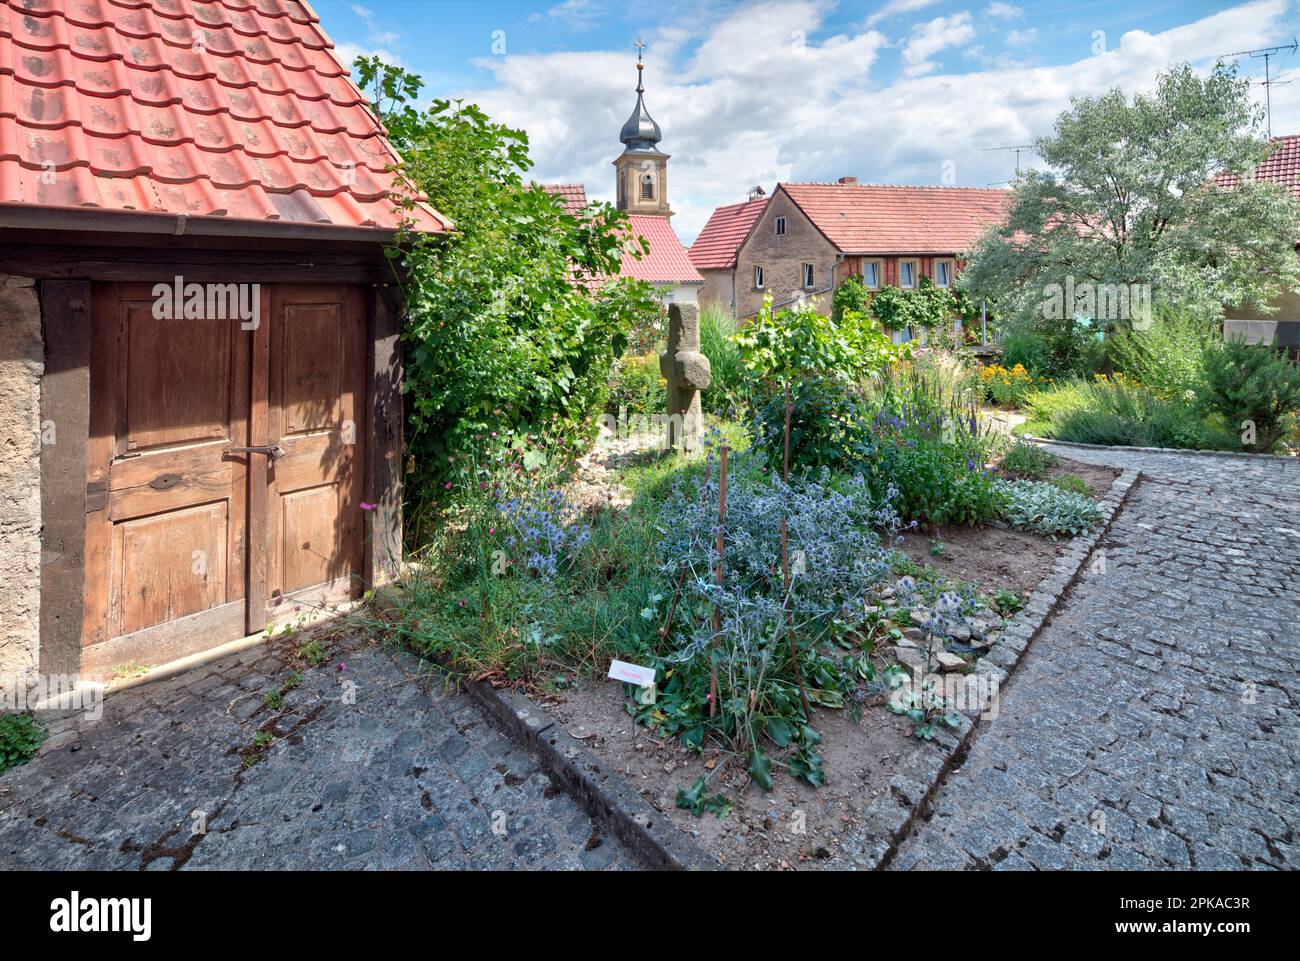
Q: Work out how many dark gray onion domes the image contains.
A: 1